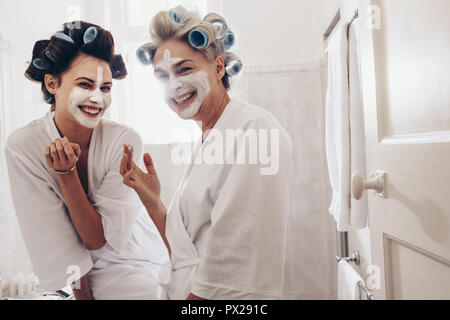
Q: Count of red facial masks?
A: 0